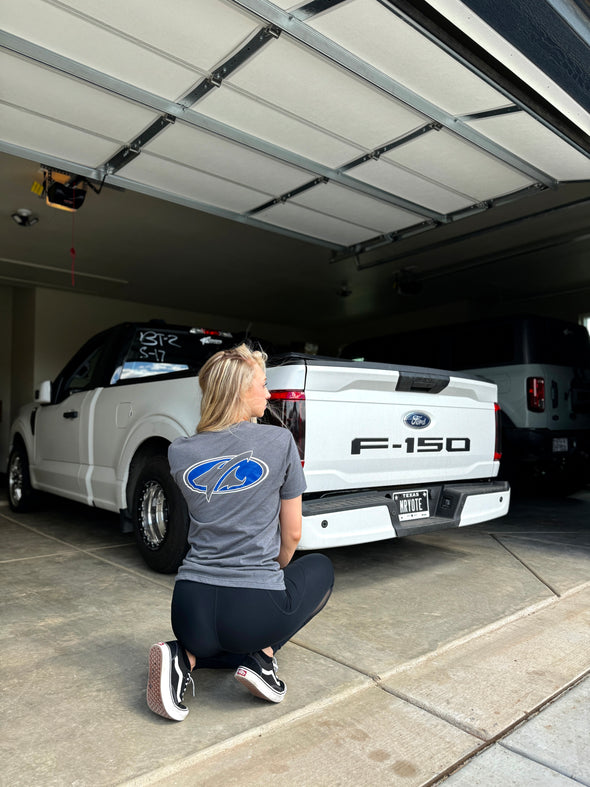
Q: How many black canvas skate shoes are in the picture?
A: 2